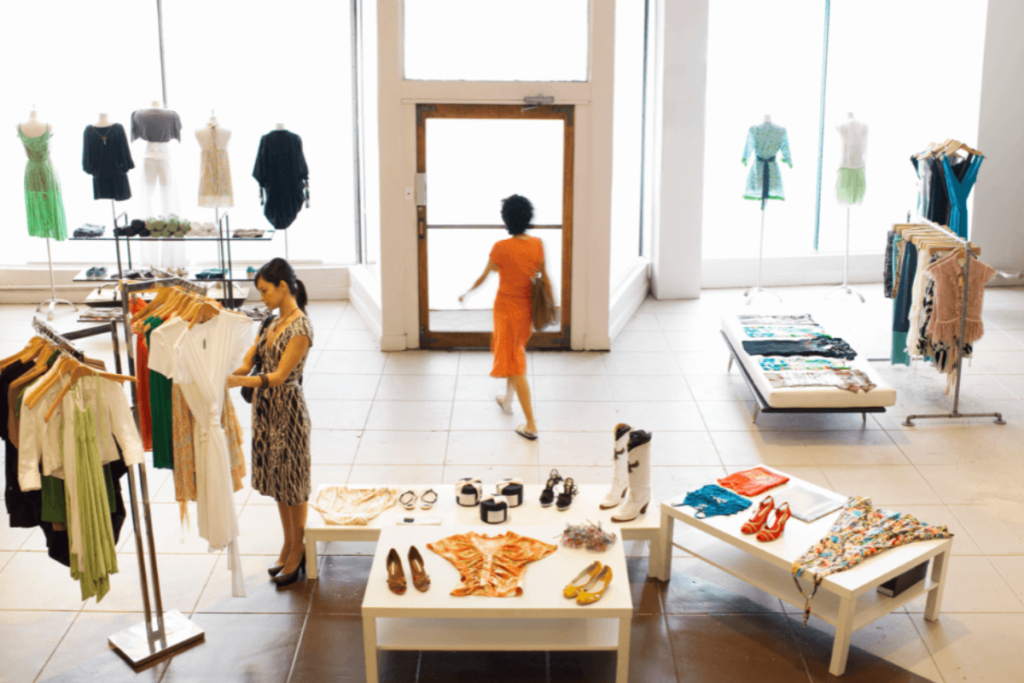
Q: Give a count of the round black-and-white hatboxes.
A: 3